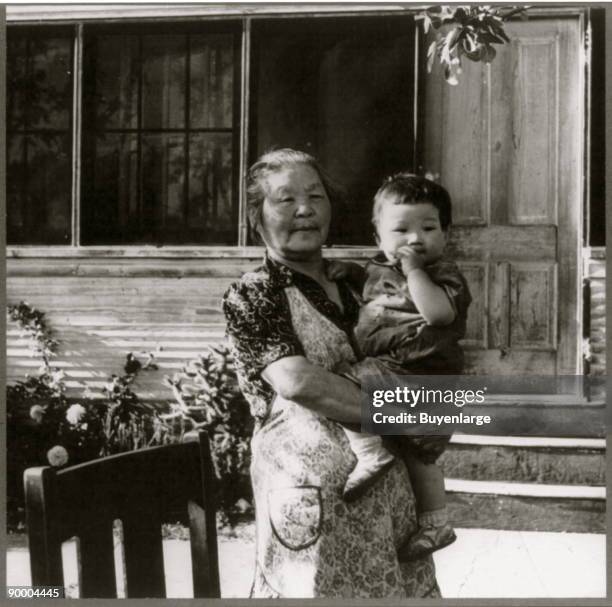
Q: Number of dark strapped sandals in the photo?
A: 1